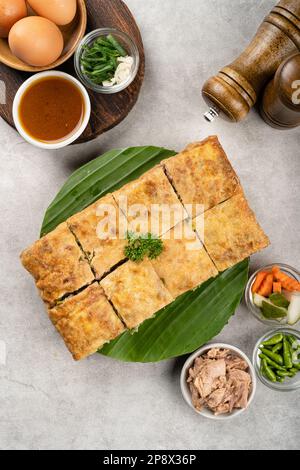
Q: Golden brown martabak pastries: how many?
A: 8